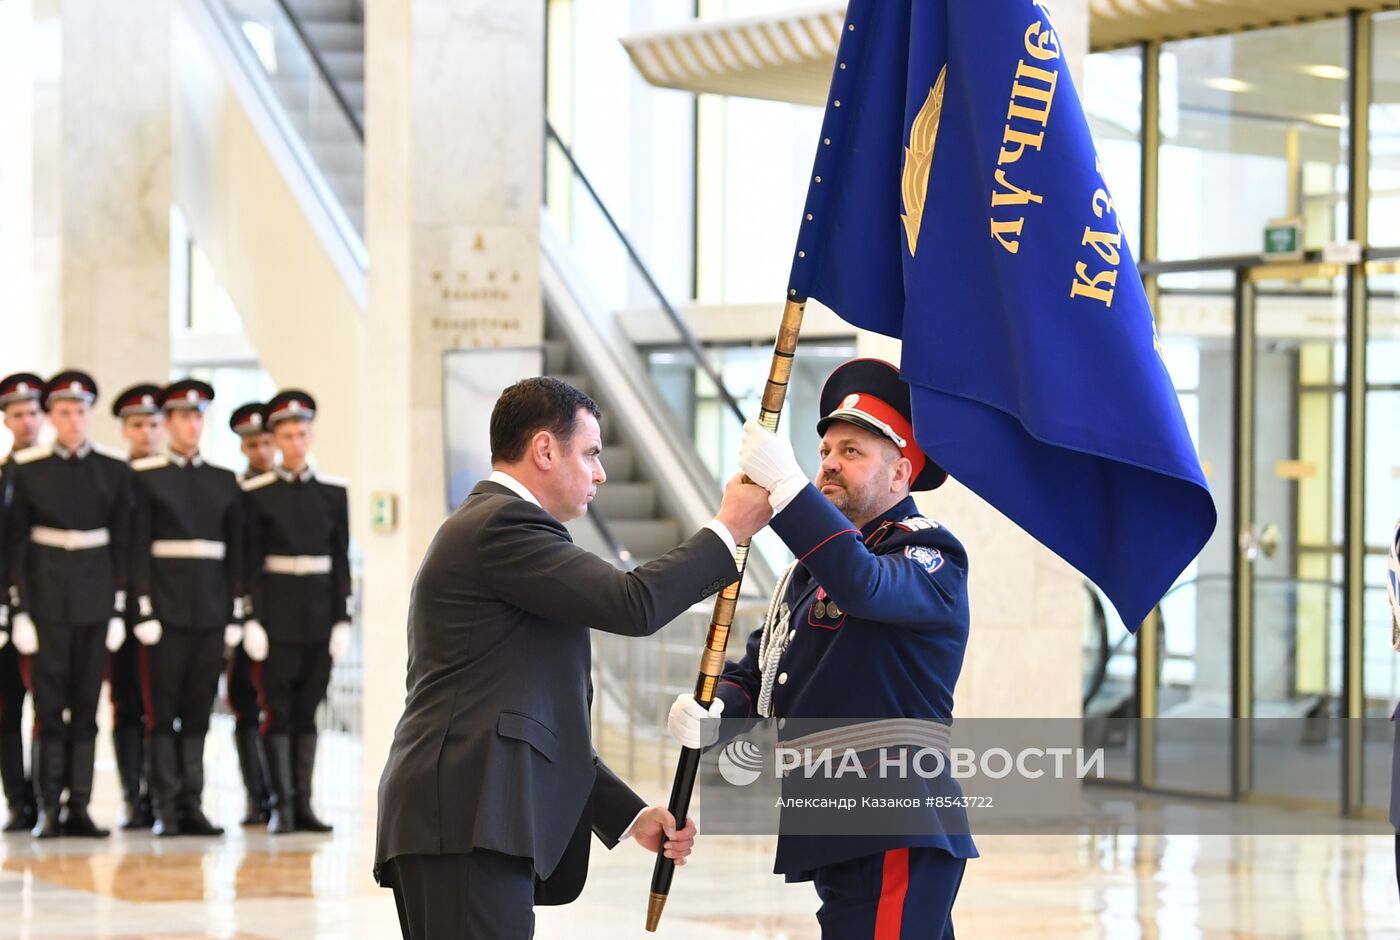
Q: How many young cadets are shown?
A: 6